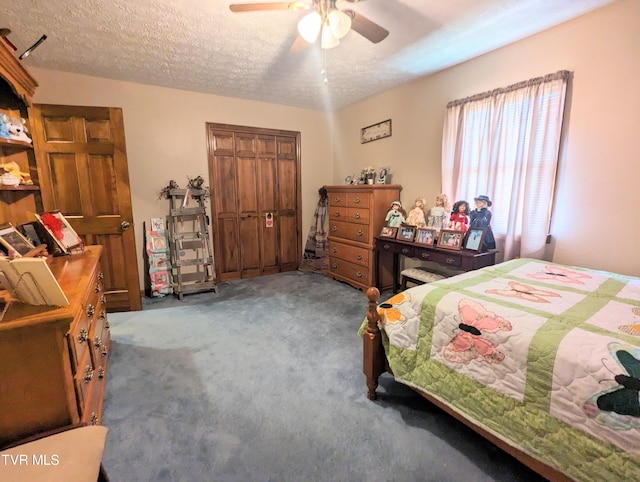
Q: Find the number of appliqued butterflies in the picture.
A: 6